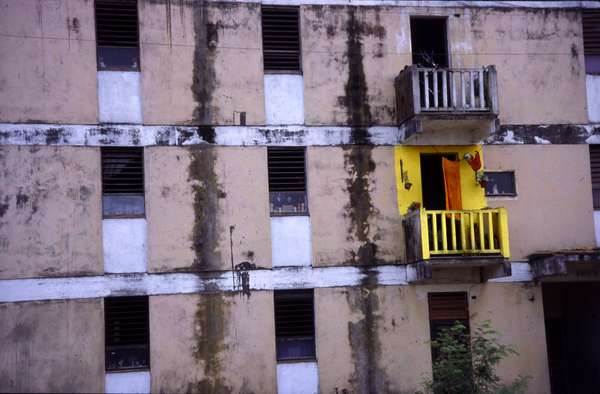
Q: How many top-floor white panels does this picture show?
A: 3